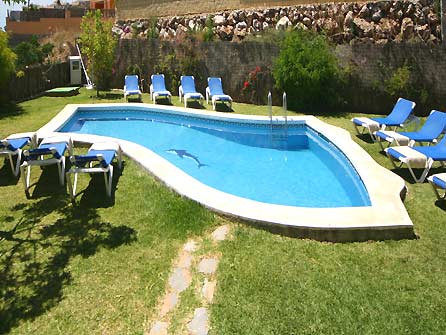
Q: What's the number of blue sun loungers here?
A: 11